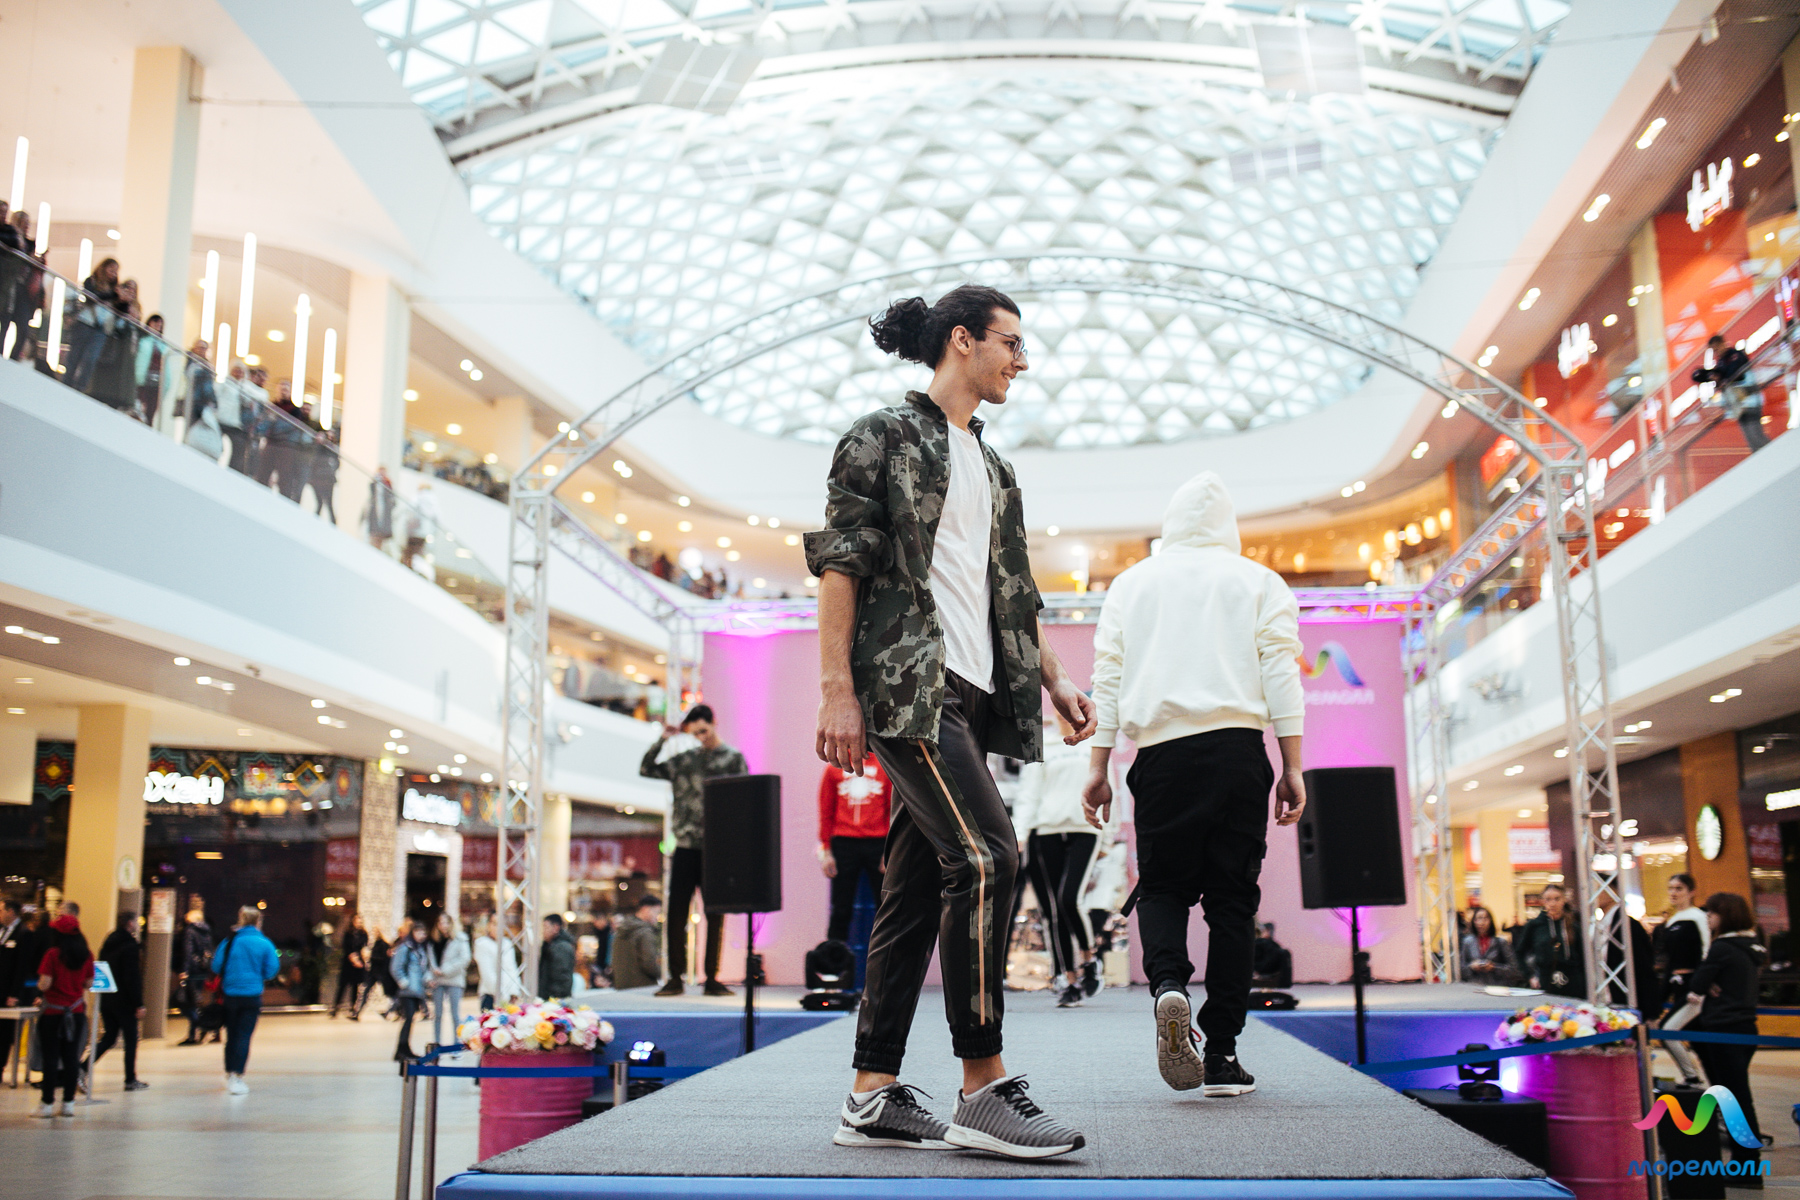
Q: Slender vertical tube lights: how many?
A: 9